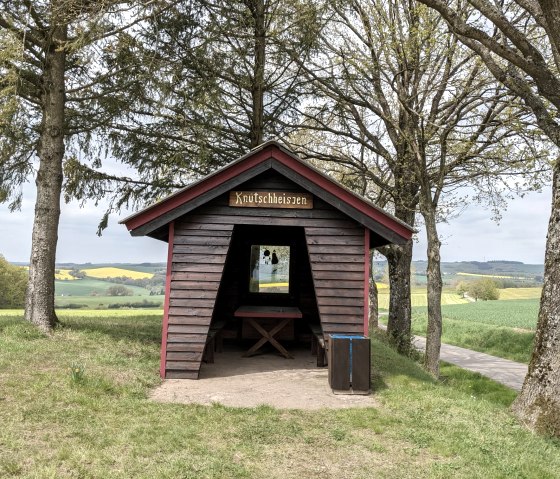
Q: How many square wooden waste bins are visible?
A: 1